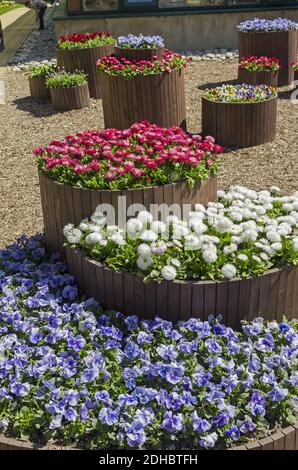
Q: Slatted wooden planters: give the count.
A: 12